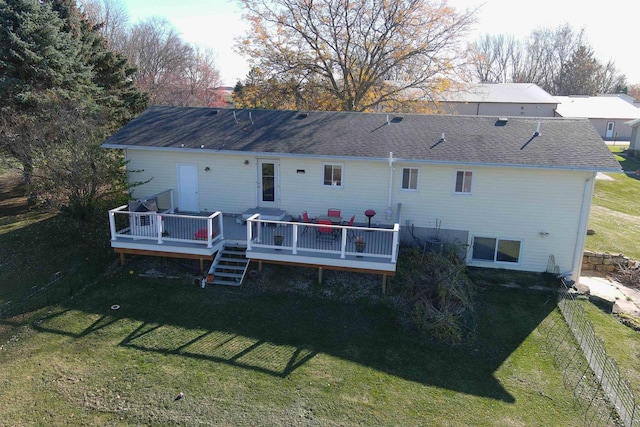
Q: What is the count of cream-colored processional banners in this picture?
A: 0